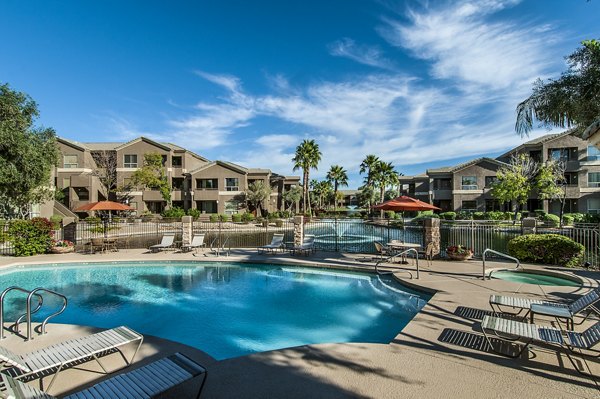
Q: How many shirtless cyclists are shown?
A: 0